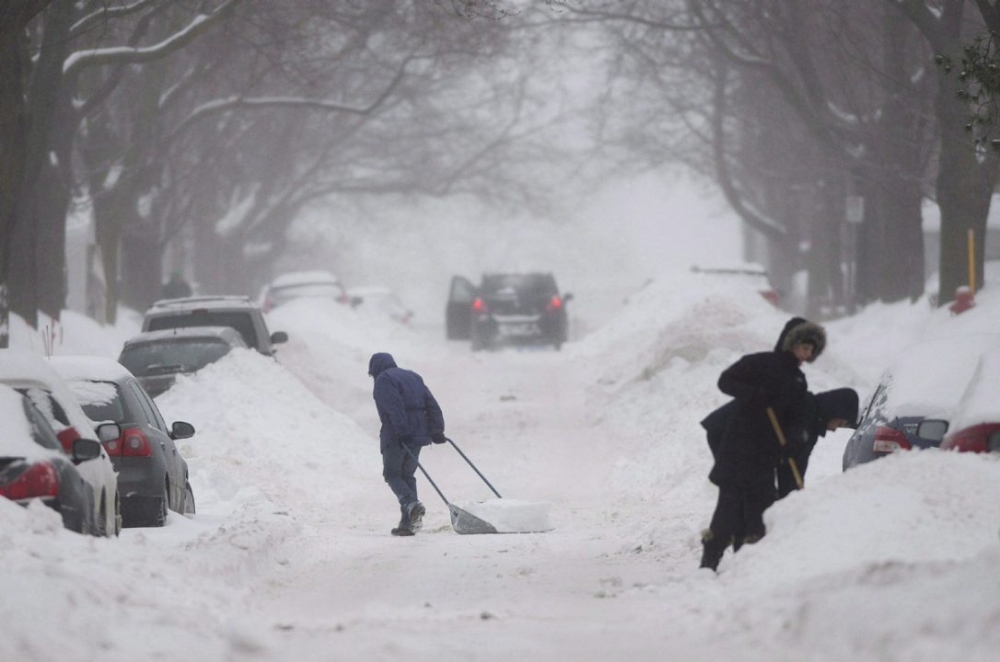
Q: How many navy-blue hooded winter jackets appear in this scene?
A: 1